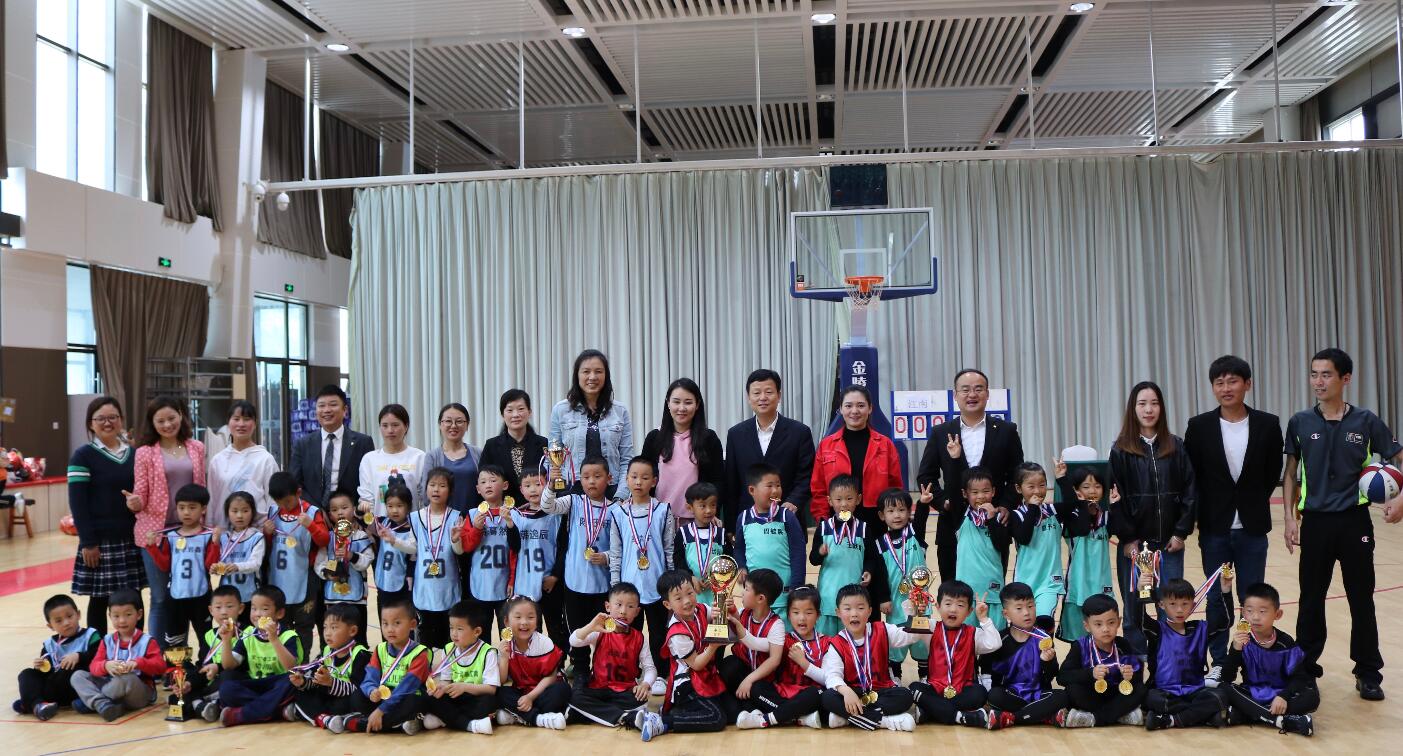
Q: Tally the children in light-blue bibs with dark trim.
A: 12